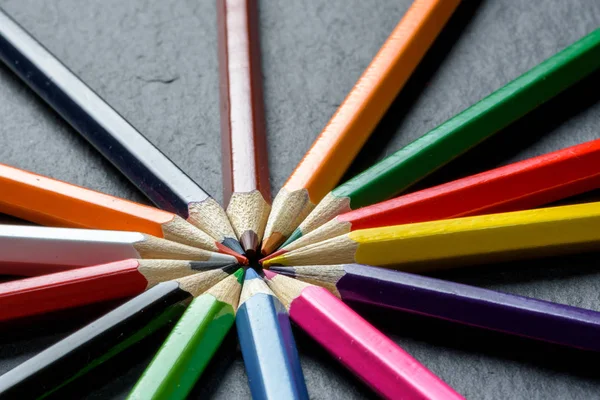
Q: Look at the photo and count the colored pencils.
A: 14